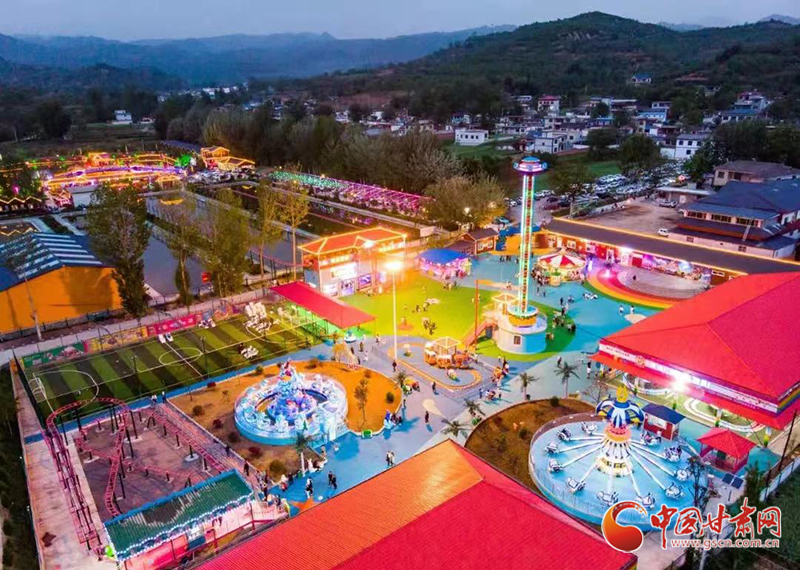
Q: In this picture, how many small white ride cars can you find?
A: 11